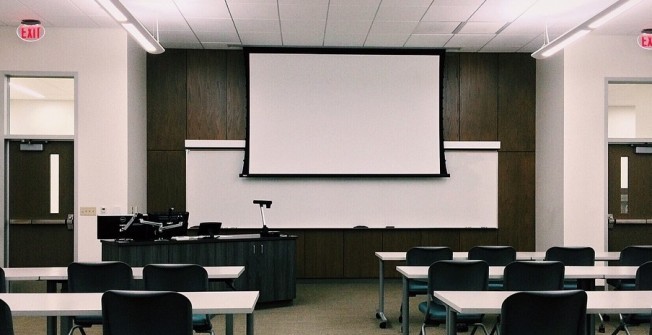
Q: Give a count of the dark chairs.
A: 13